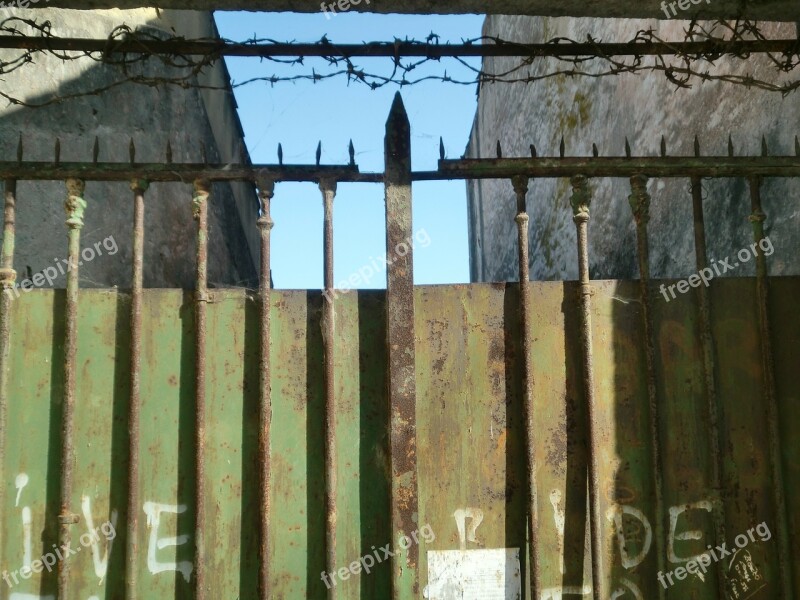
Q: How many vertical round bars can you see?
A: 11